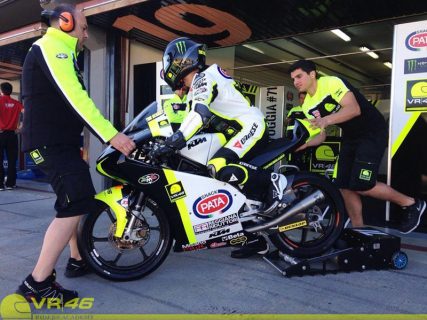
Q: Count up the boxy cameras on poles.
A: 0